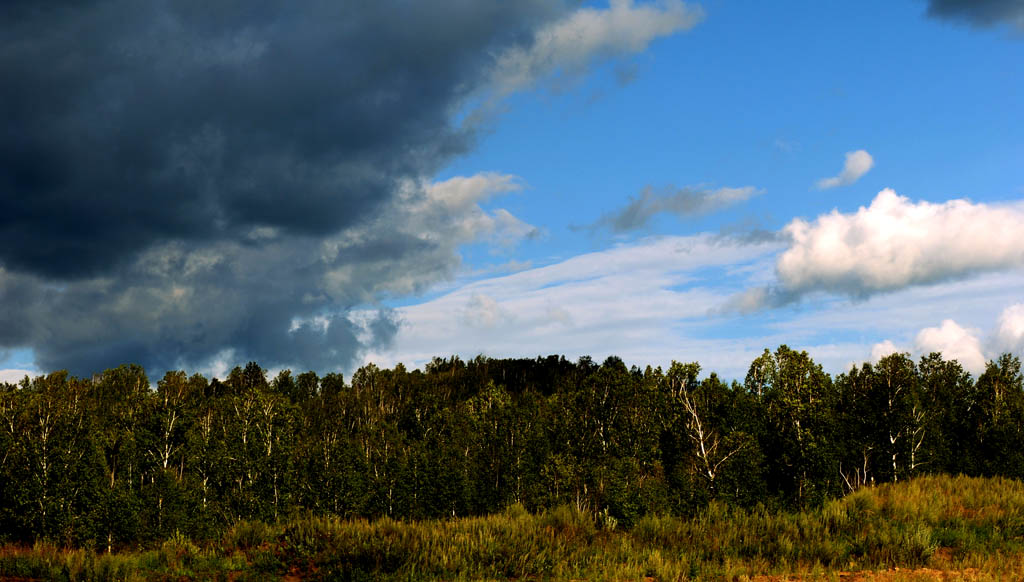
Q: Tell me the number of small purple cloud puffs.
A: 0